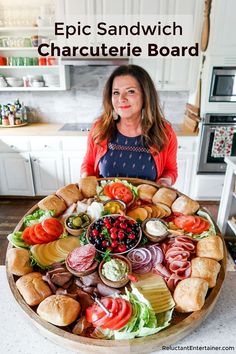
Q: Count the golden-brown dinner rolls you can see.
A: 12